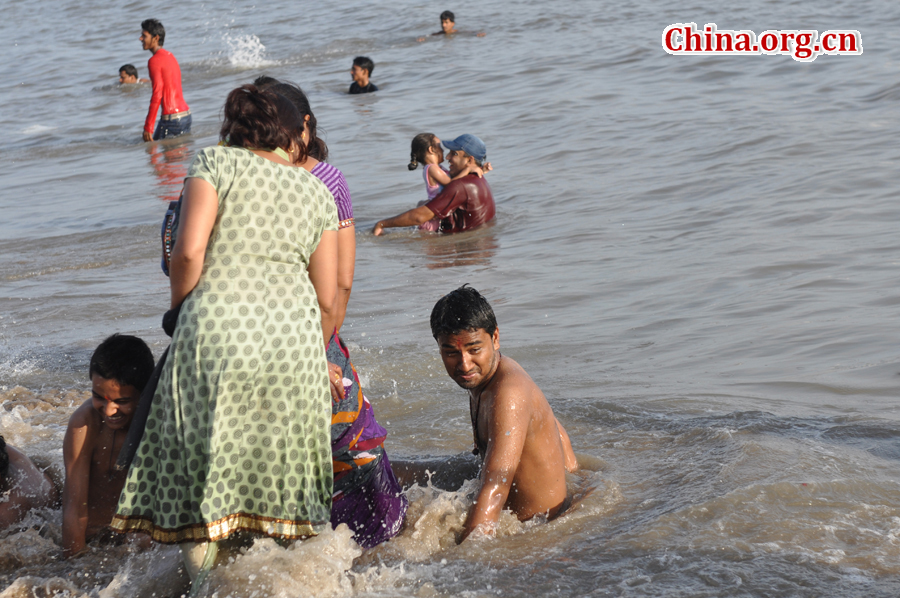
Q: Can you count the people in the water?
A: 11